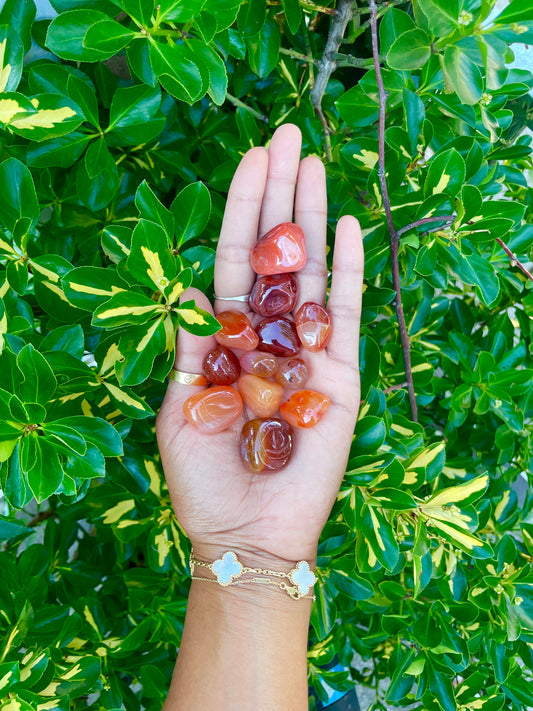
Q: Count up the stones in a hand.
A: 12